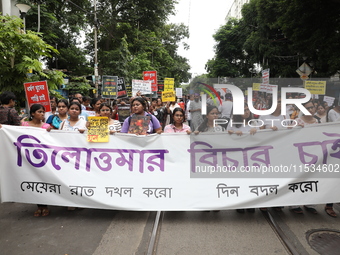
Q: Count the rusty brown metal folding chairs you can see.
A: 0